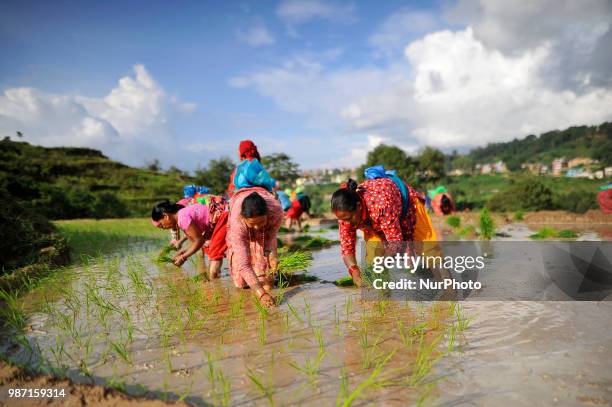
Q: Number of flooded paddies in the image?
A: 1